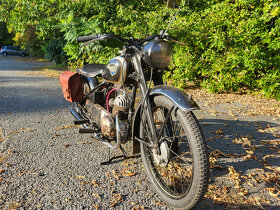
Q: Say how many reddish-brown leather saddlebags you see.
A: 1